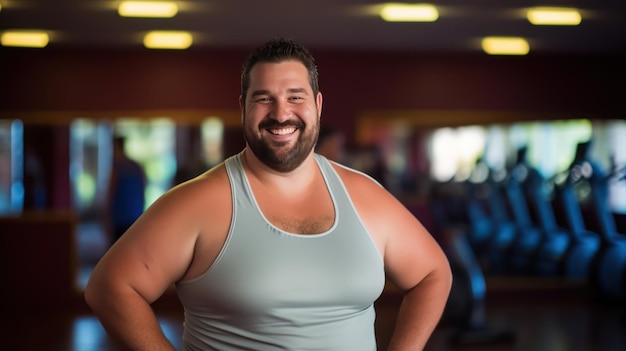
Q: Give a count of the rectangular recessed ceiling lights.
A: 6